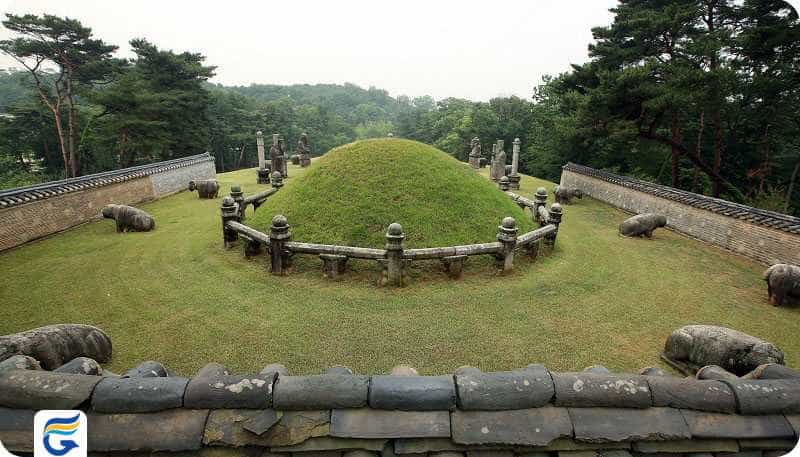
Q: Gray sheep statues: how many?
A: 7